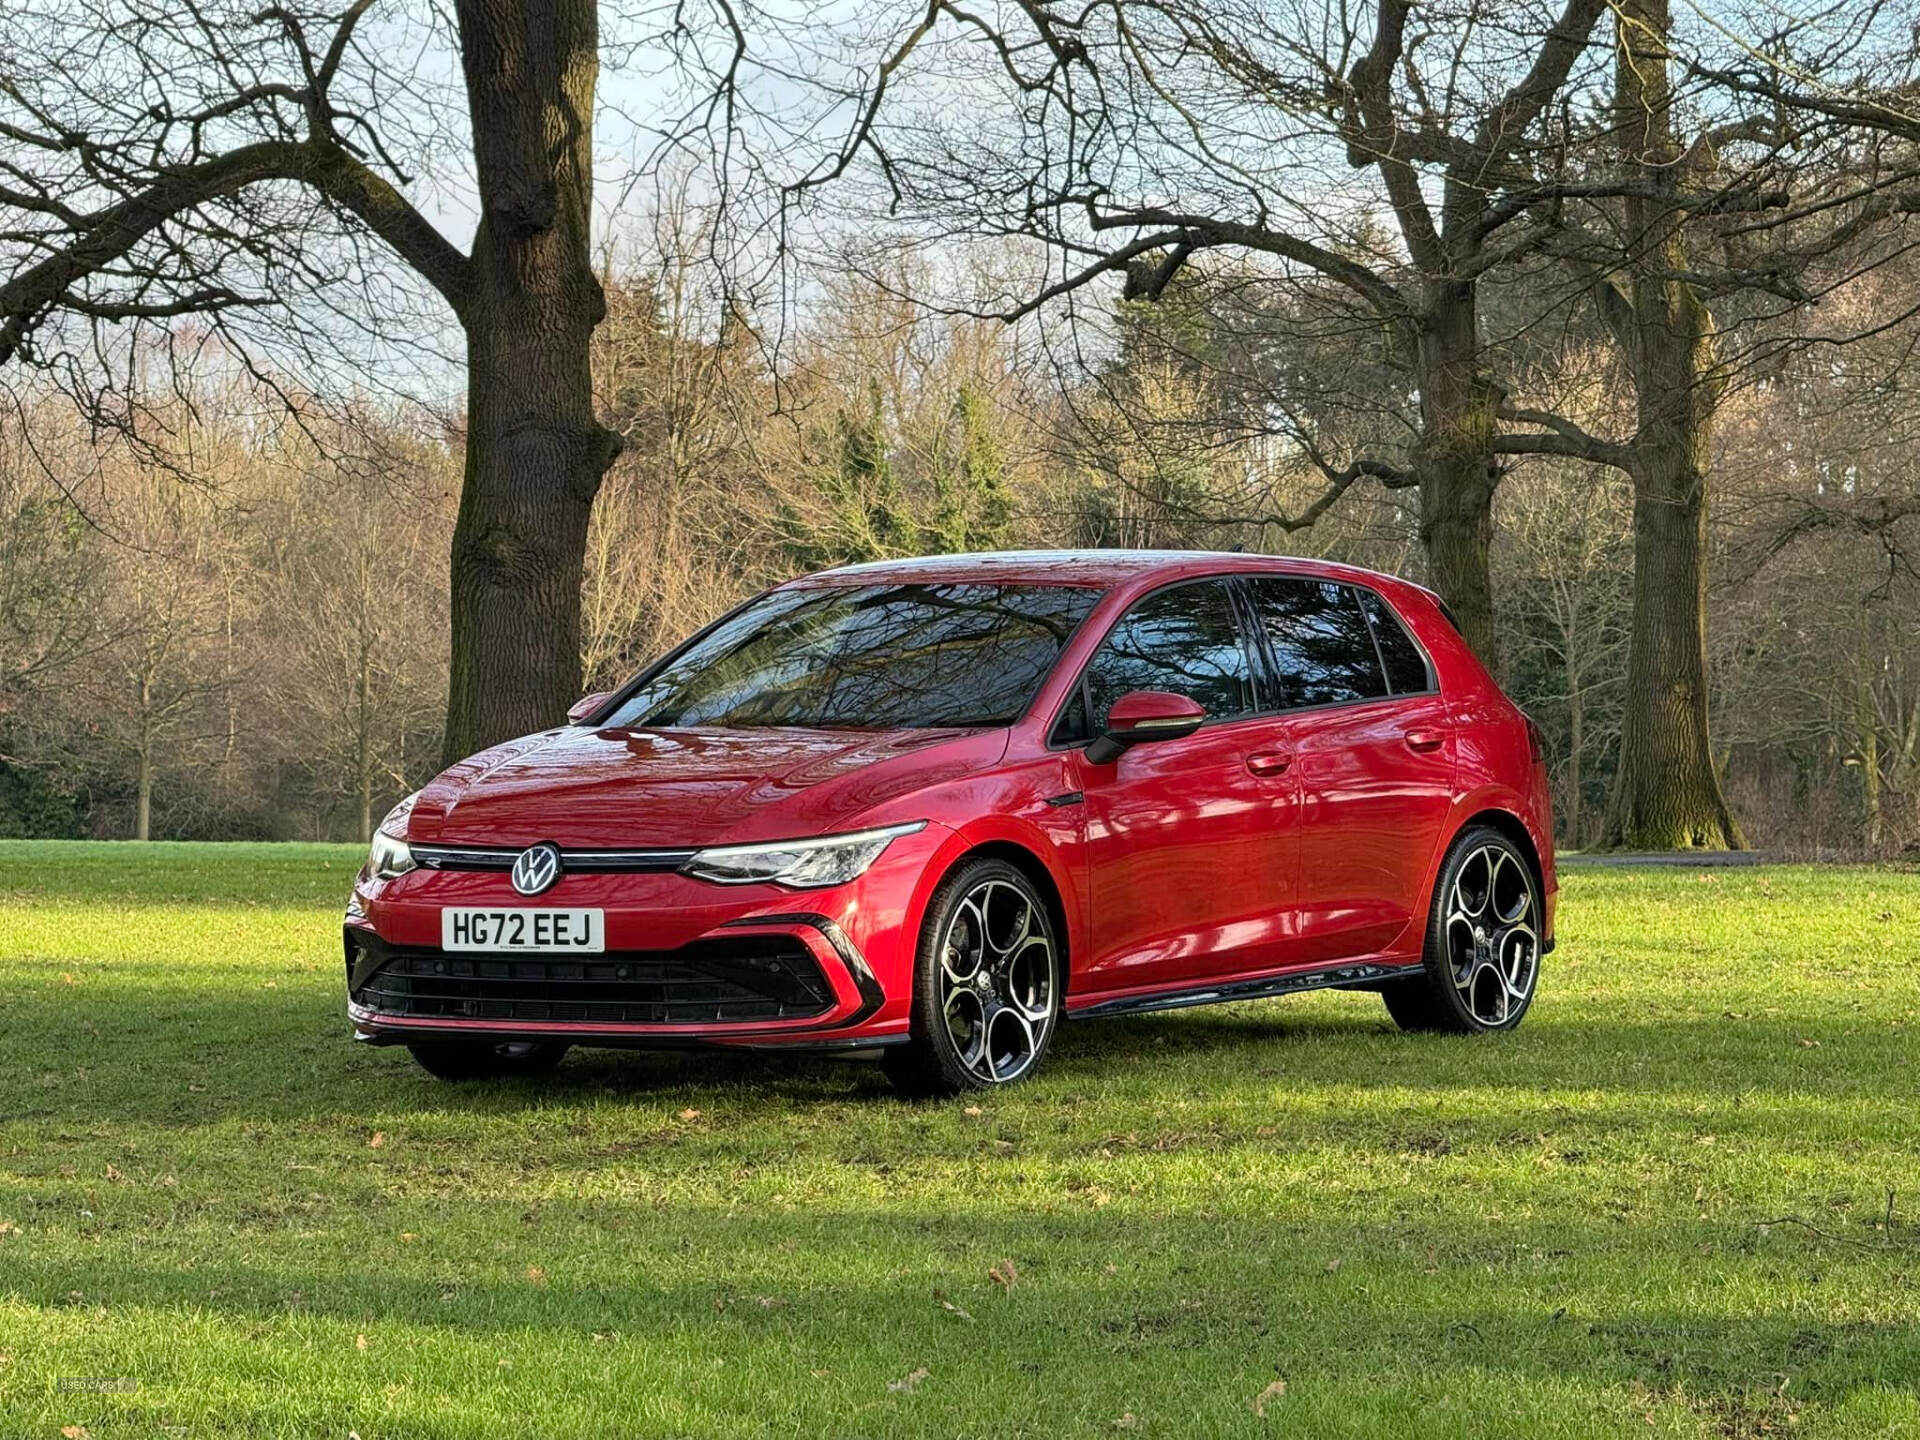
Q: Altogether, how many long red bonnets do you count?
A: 1